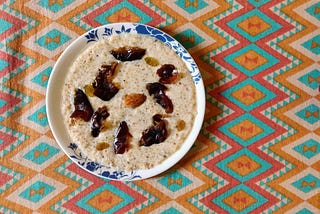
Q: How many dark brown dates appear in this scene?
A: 8